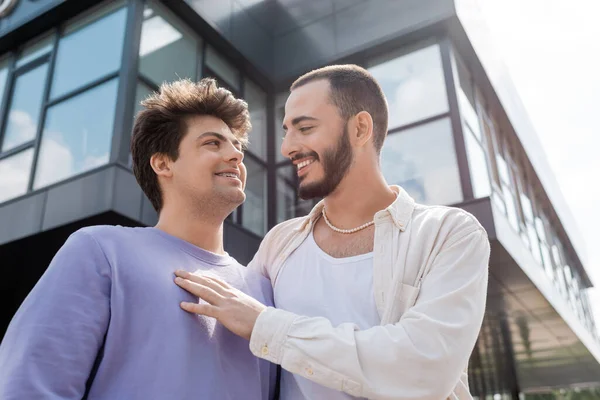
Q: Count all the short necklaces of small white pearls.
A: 1